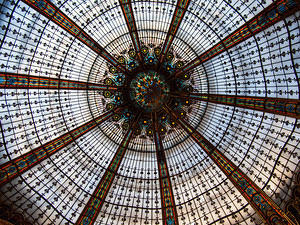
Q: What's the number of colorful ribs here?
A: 10